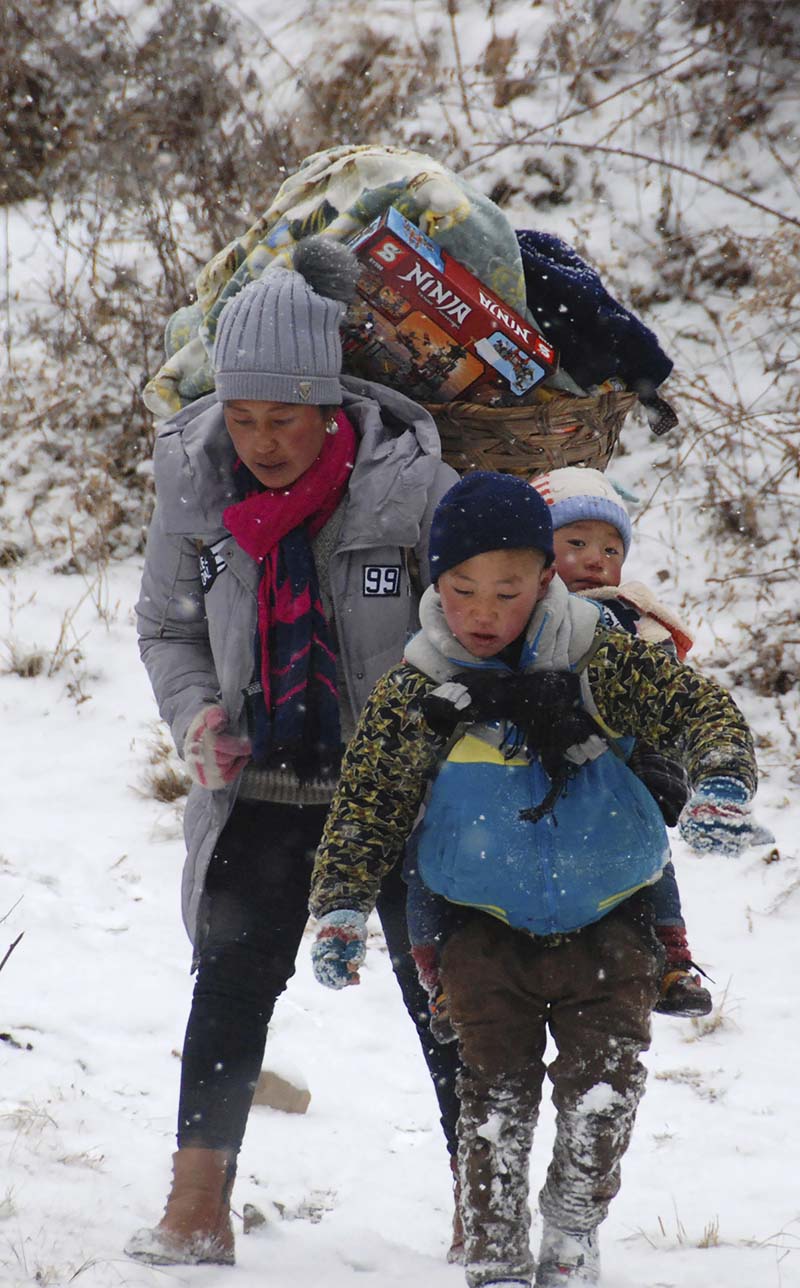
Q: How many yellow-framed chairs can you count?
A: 0